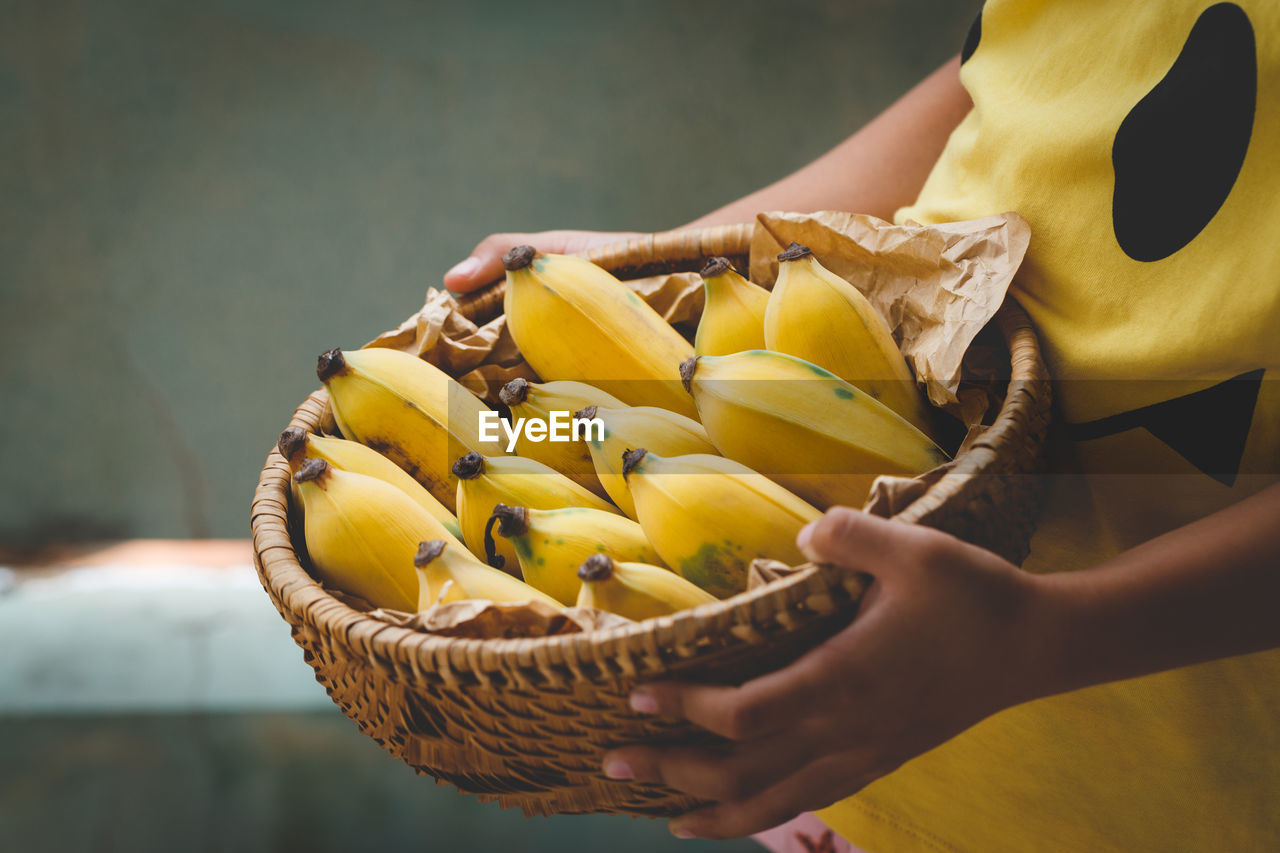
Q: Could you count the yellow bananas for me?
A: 14